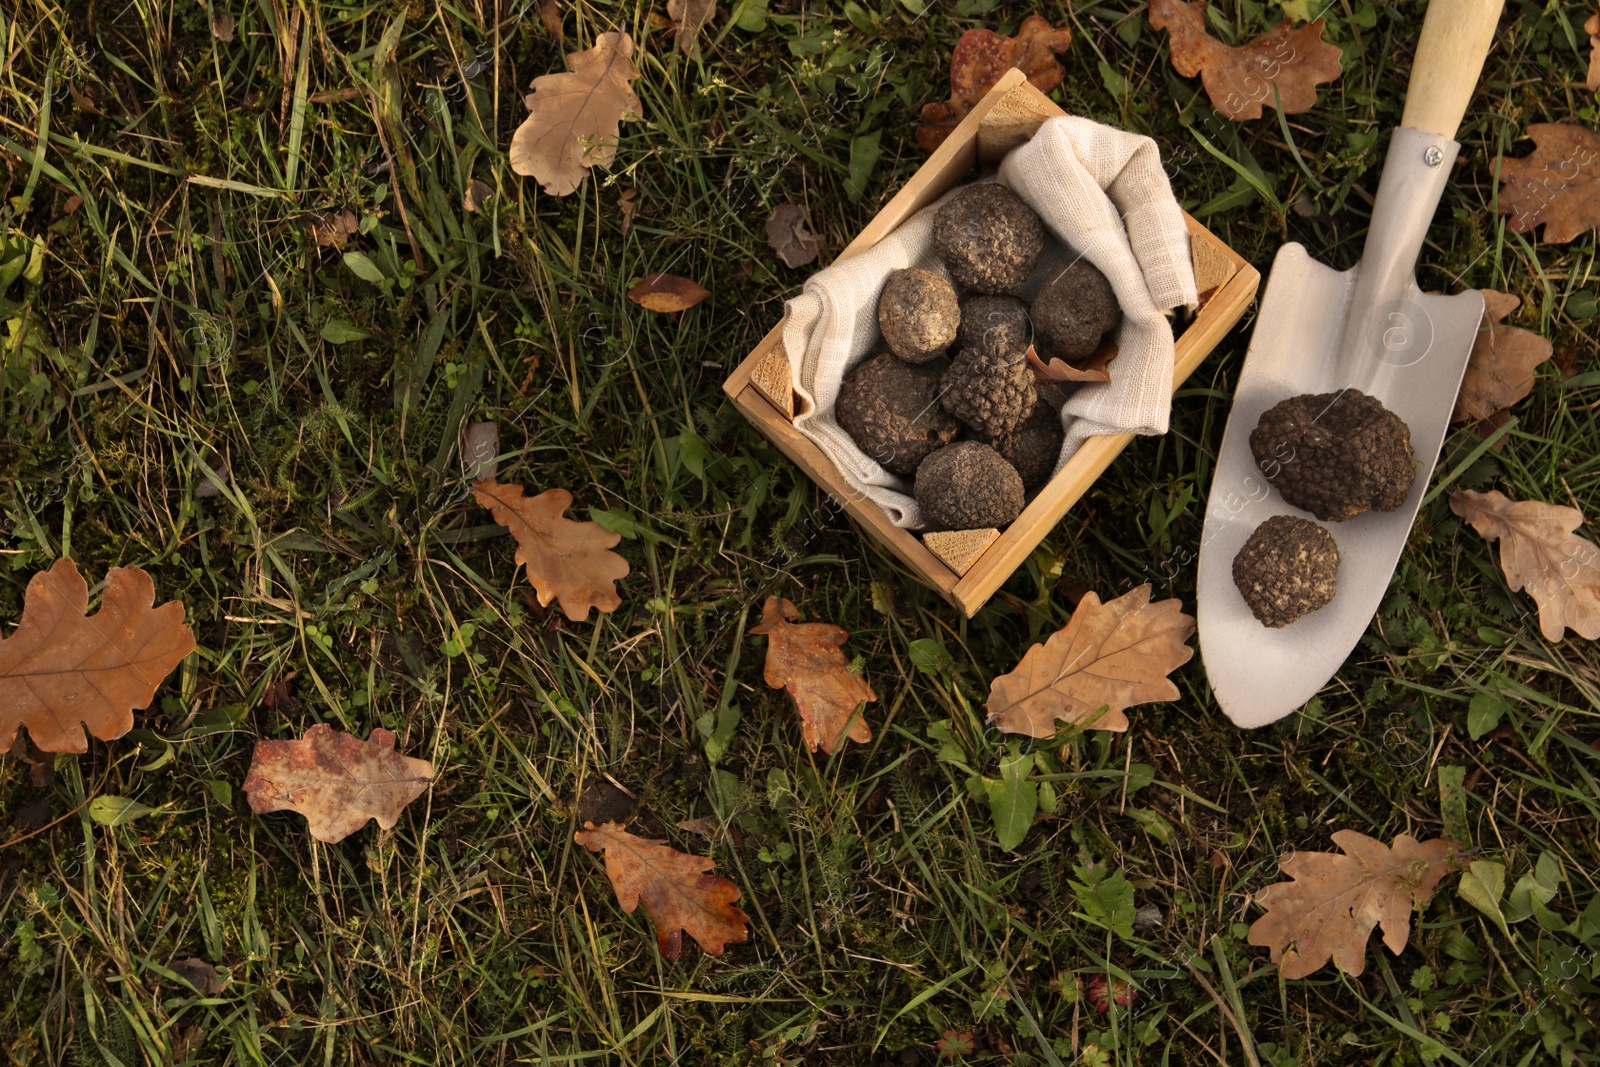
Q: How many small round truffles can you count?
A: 10